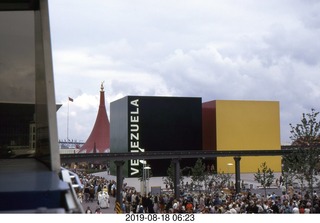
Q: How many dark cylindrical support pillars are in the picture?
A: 3